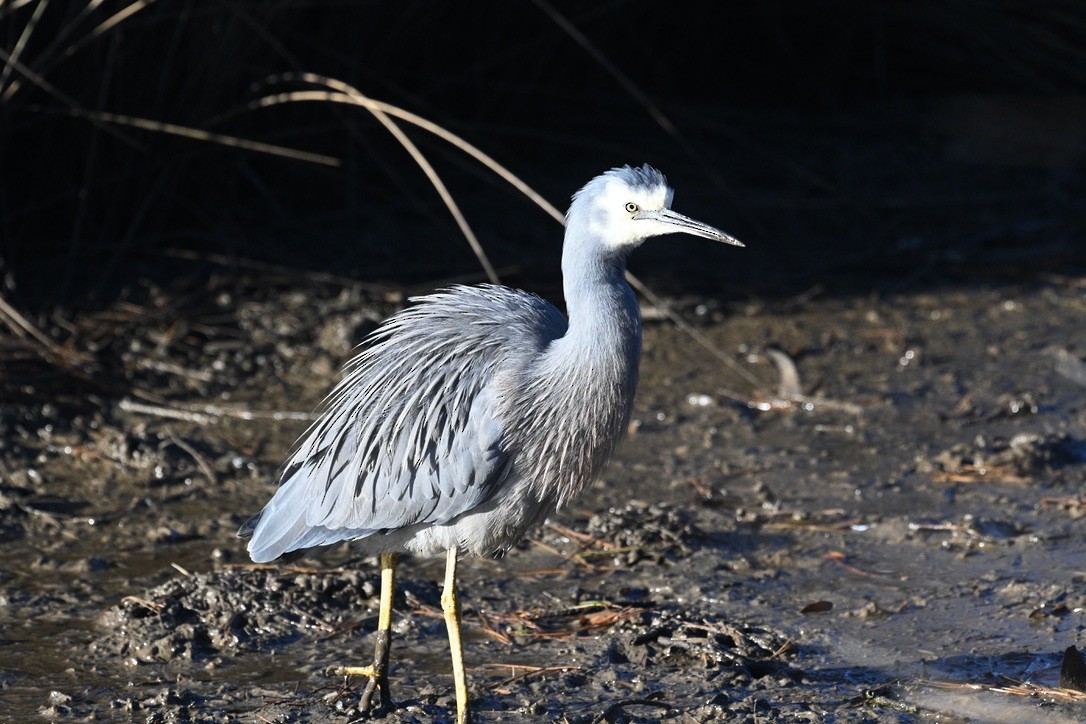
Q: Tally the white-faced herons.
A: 1